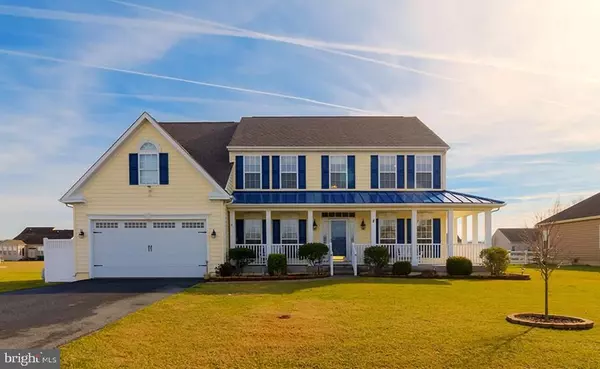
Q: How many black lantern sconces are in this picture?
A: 4